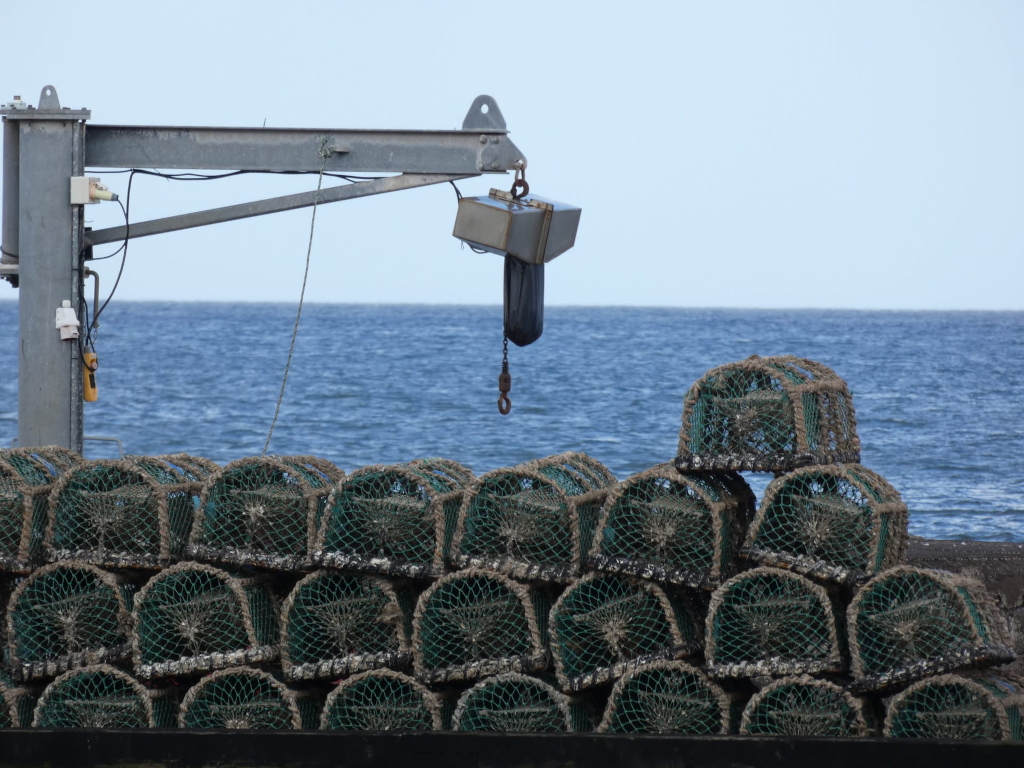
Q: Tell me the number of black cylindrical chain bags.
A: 1